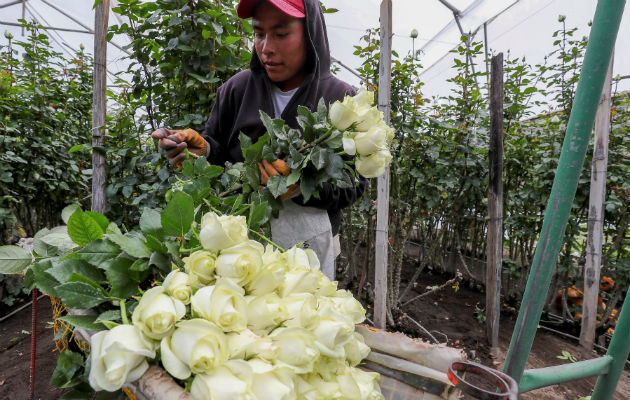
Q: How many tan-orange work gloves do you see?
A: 2